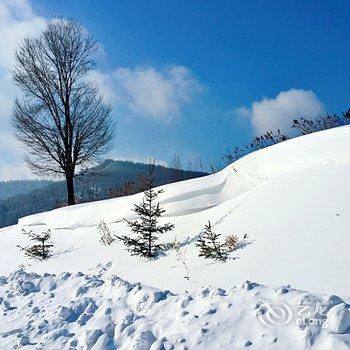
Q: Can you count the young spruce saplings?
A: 3